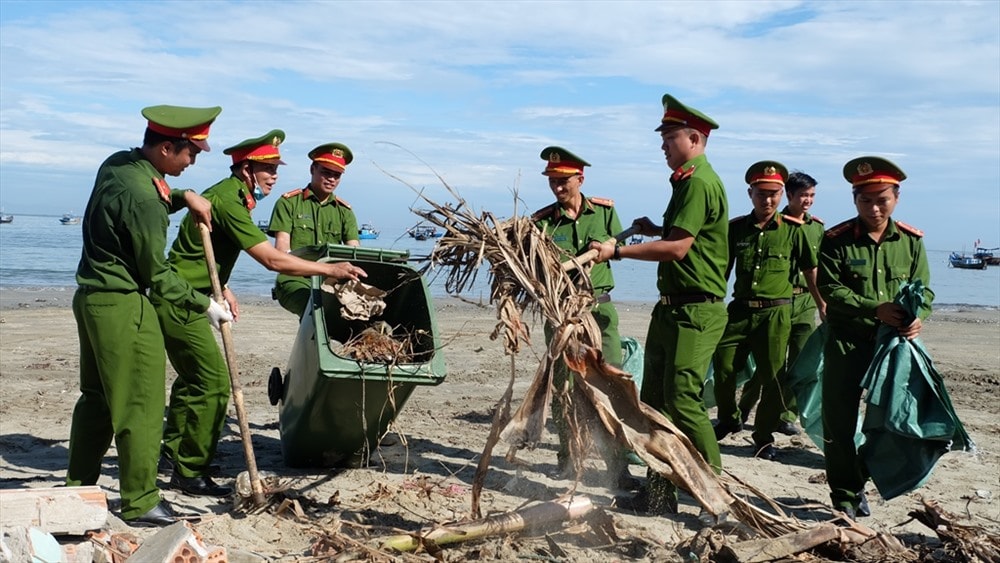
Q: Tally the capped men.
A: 7